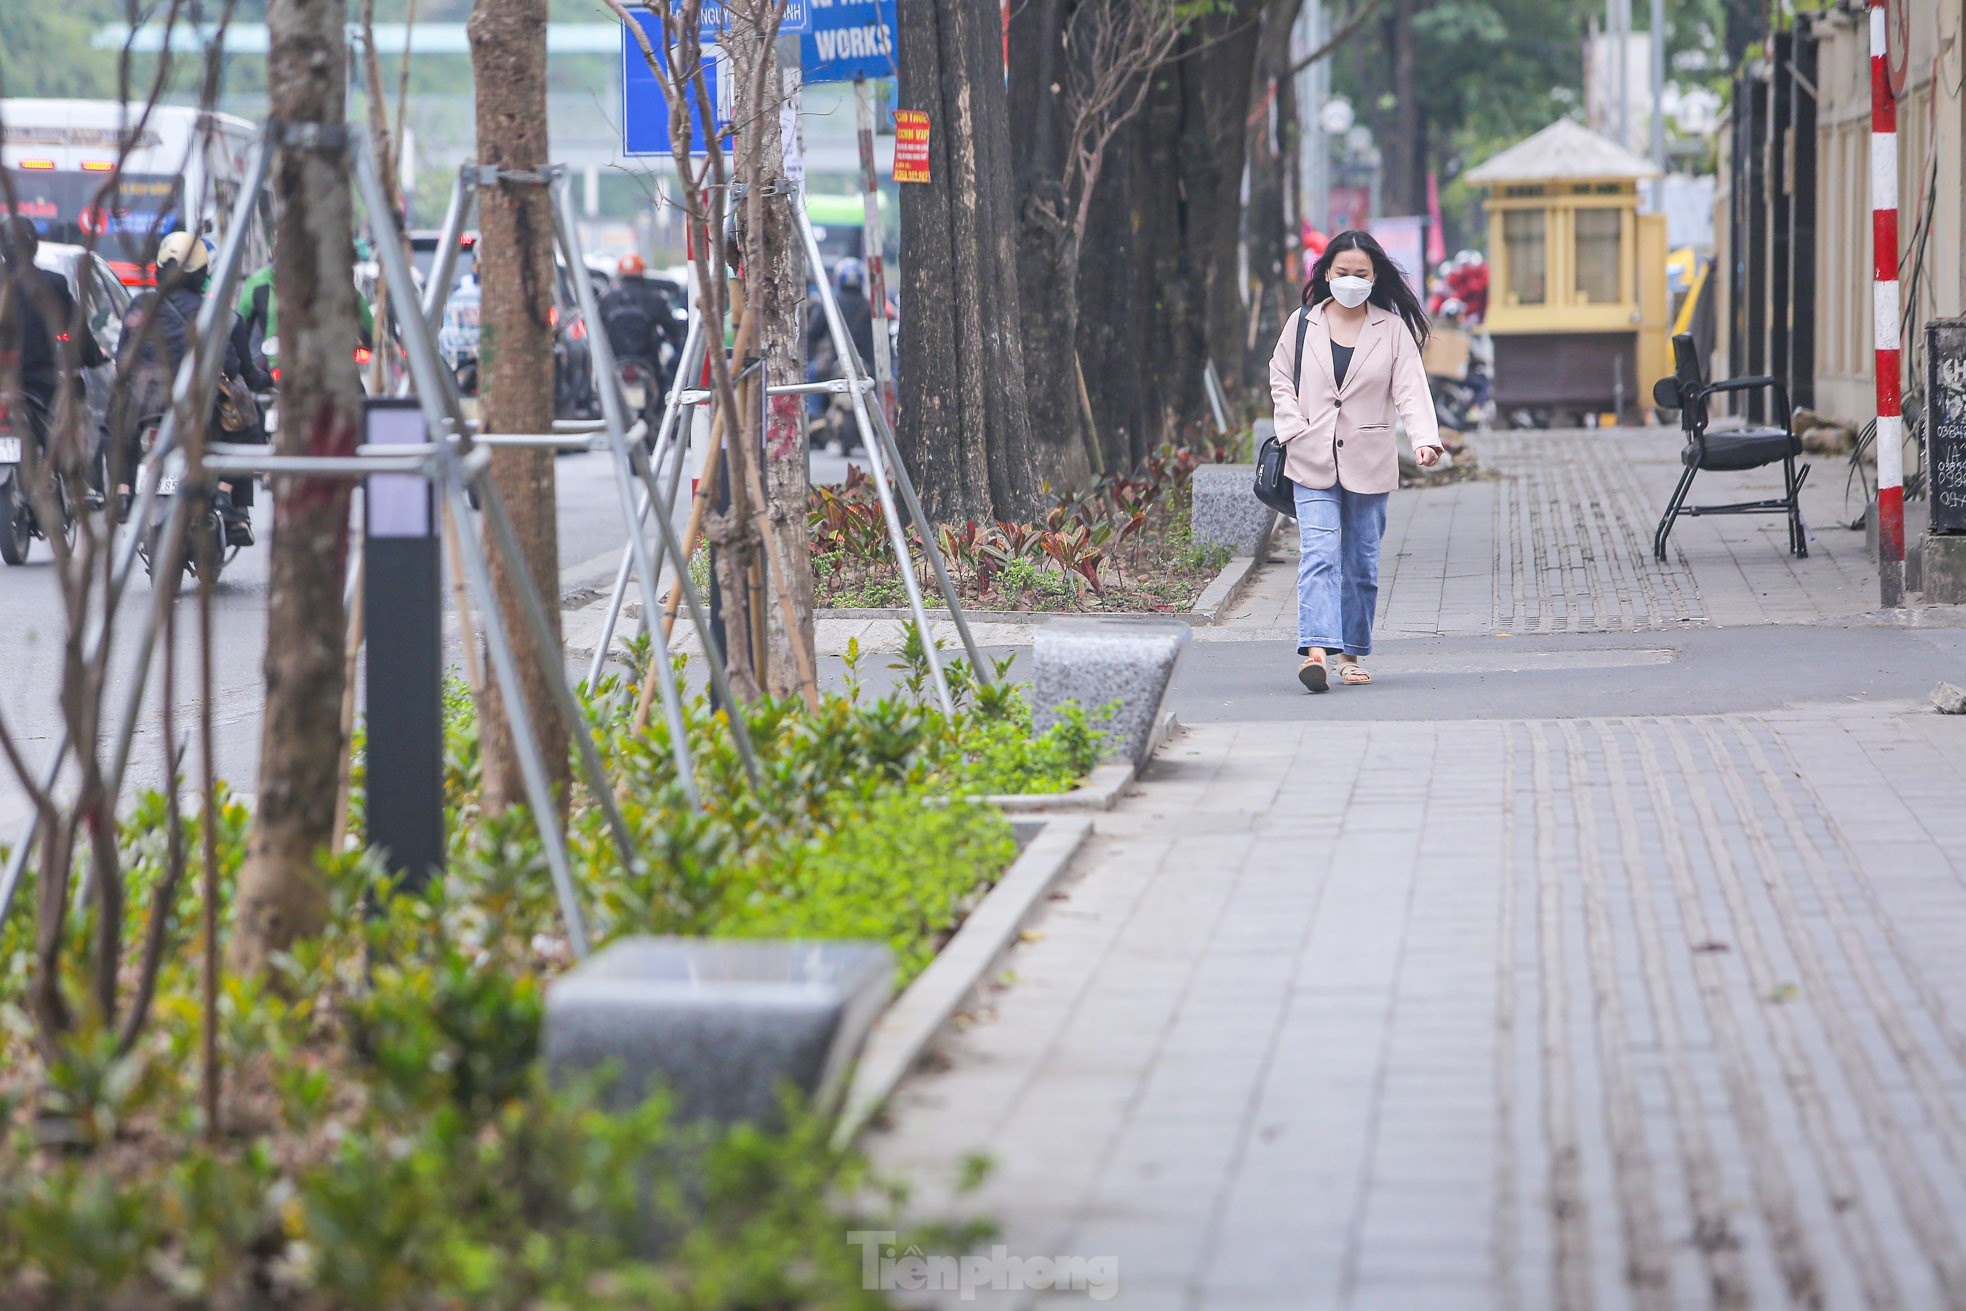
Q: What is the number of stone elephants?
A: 0